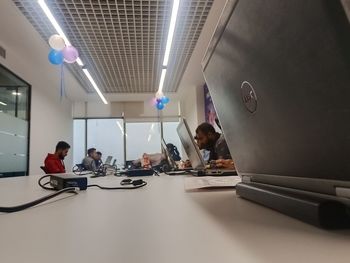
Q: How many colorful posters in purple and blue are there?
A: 1